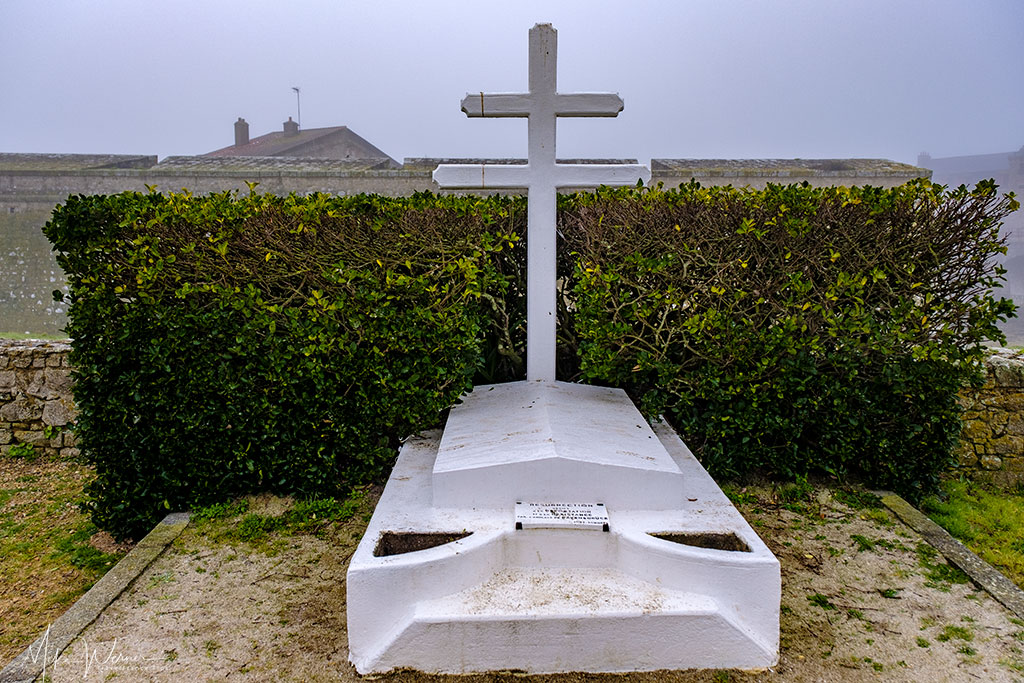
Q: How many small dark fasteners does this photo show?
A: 4